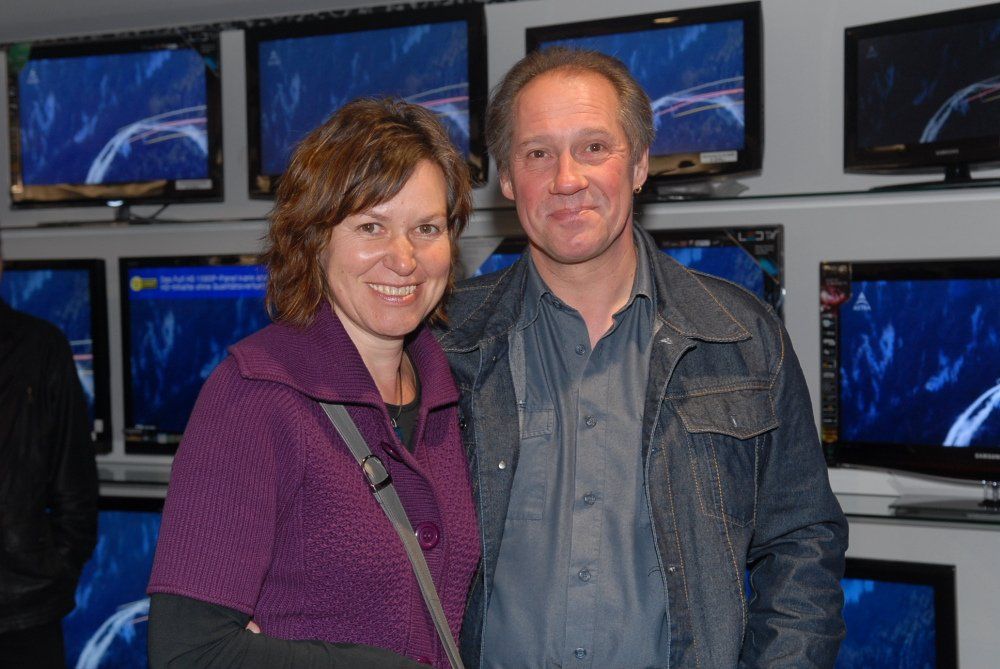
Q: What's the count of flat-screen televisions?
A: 10